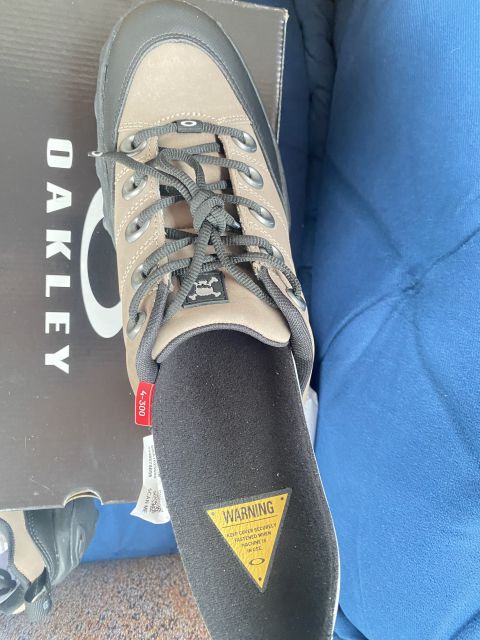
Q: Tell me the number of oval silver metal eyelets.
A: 10